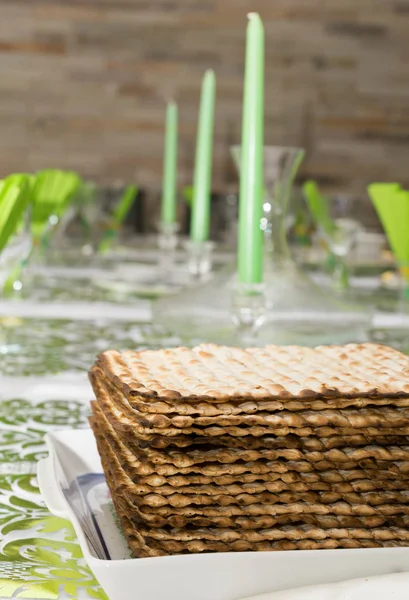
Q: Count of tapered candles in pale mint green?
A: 3